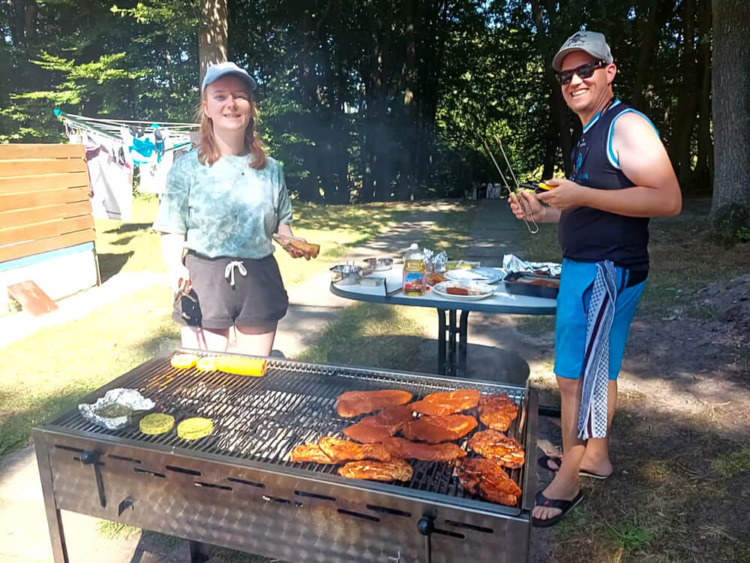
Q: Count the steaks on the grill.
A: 11